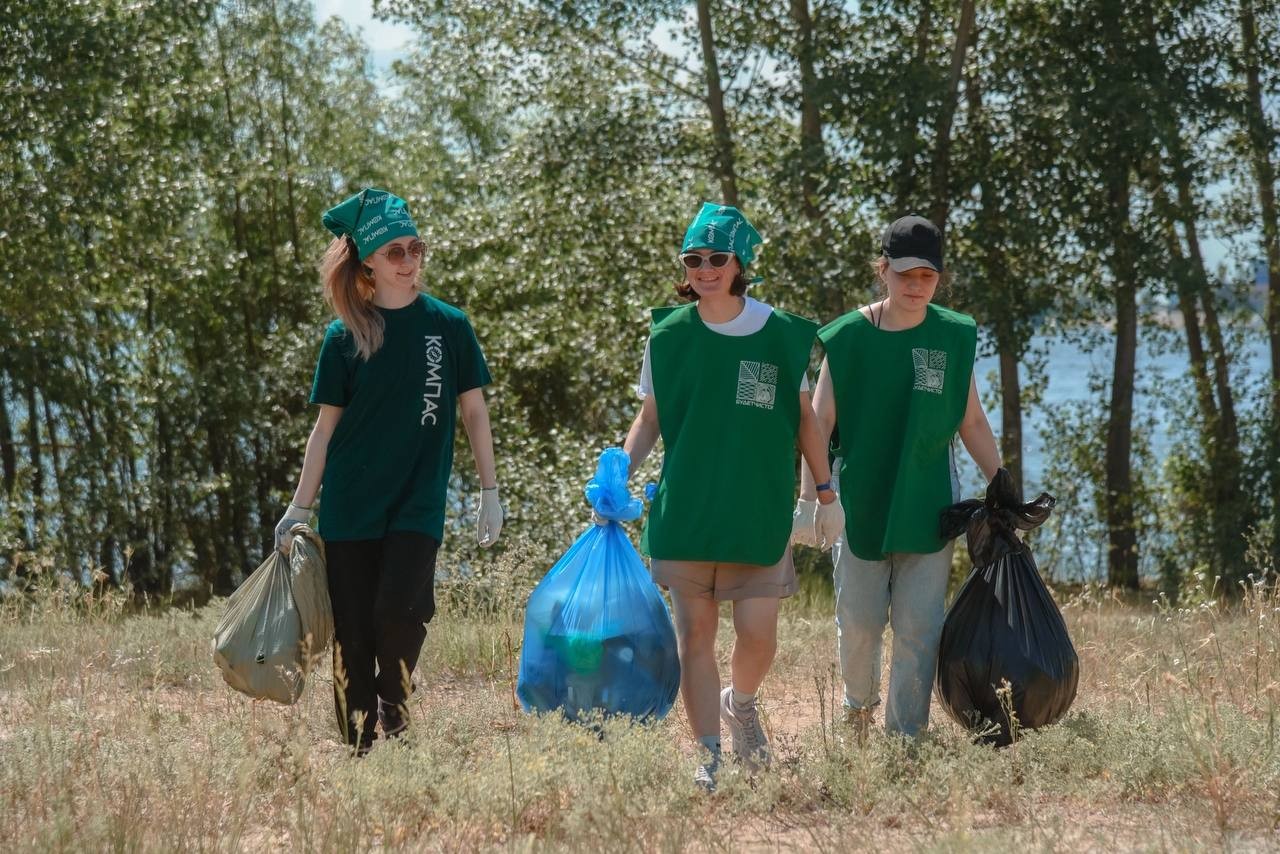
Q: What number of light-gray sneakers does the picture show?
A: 2